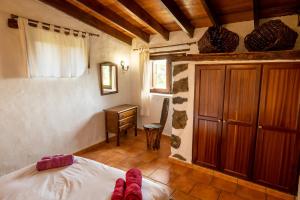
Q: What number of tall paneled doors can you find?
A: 3